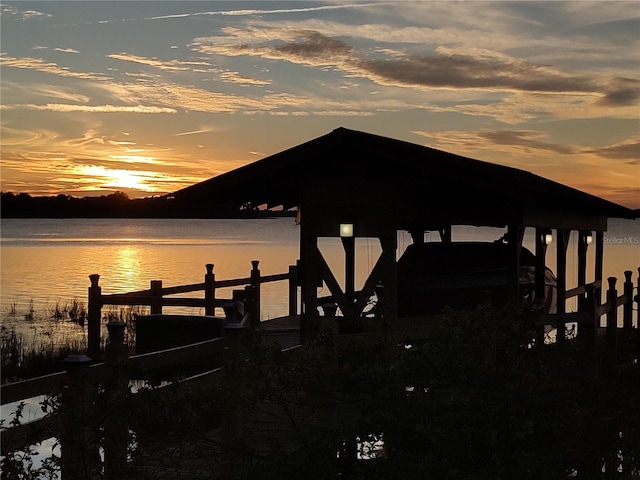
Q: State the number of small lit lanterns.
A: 3